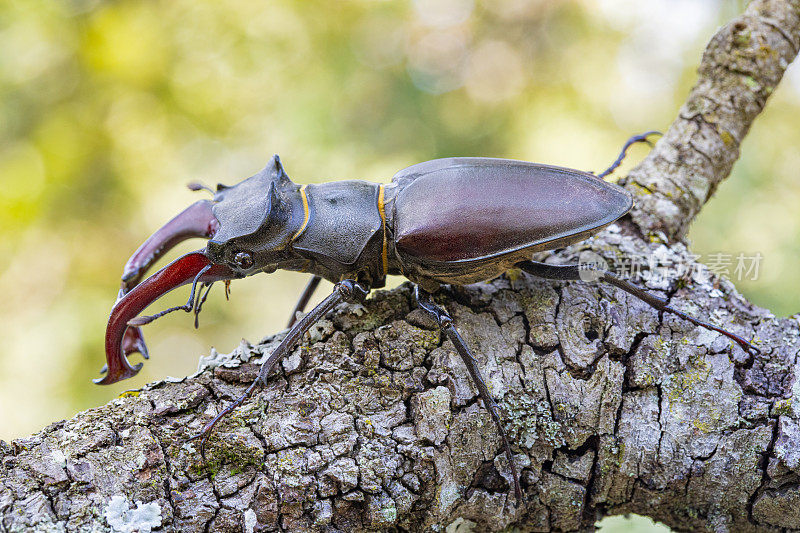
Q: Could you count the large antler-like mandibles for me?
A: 2